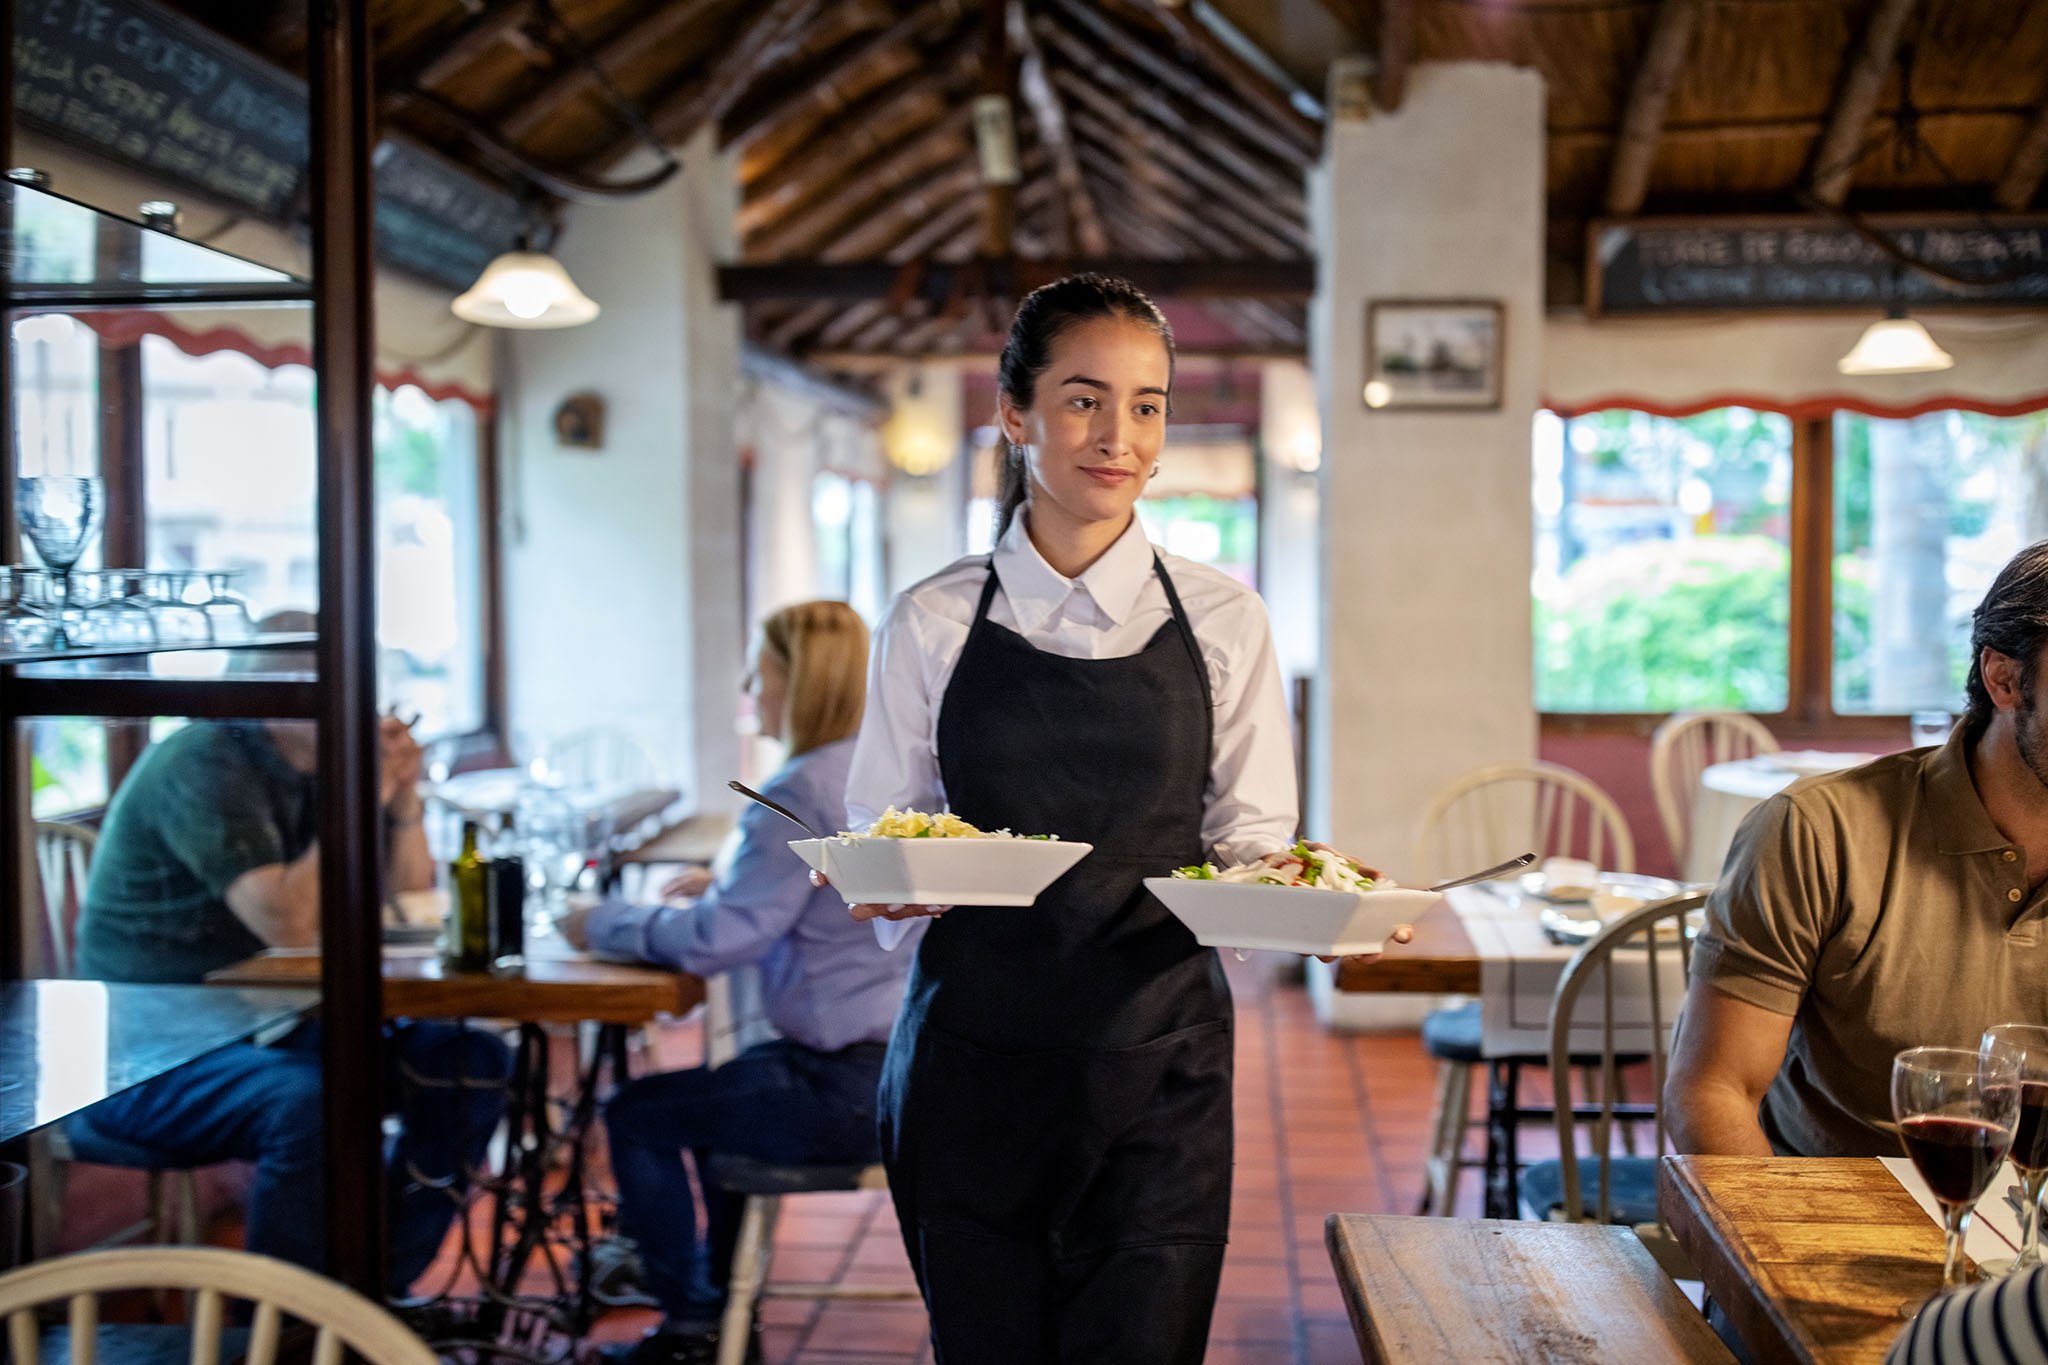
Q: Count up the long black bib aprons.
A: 1